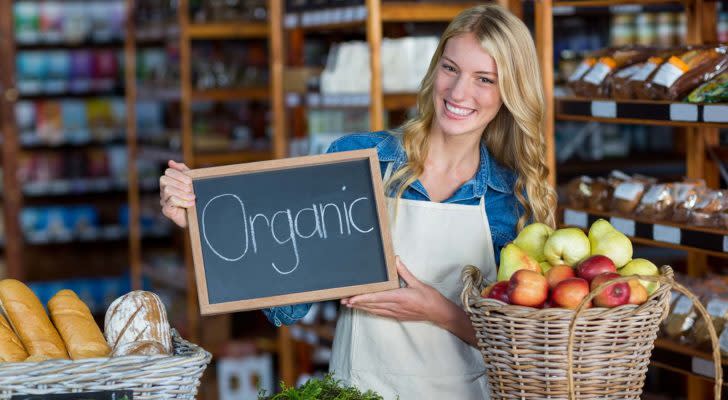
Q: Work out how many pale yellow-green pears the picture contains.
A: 5